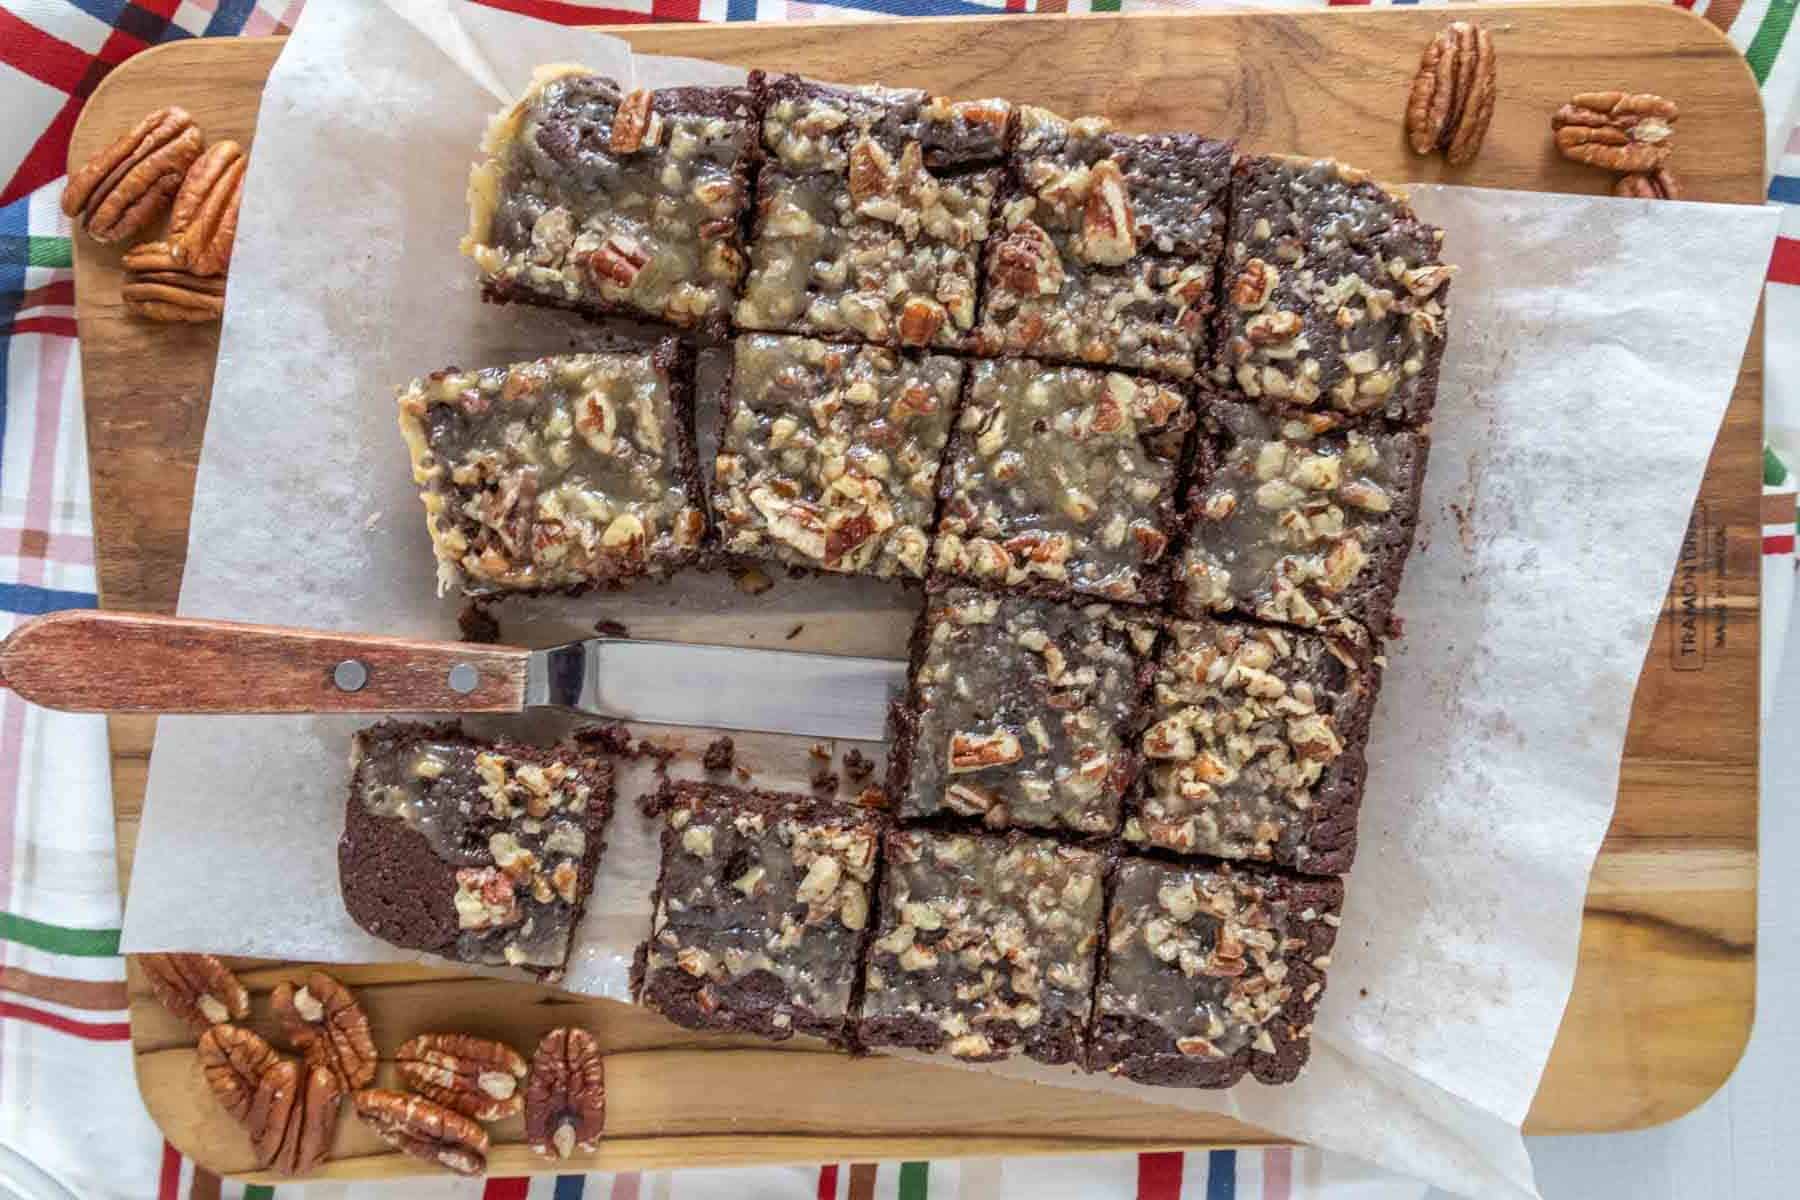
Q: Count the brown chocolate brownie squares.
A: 14